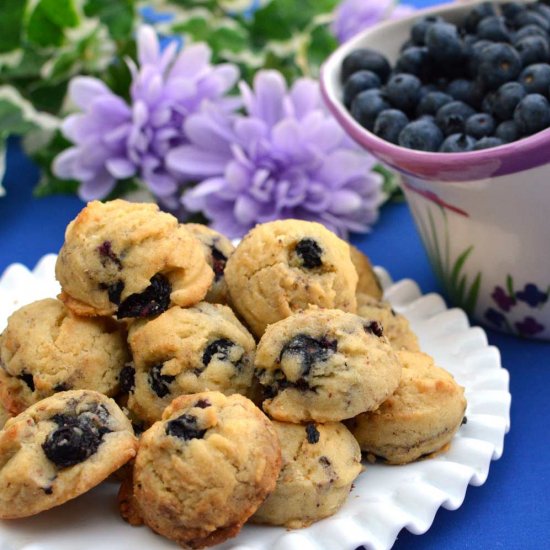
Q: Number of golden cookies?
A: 12